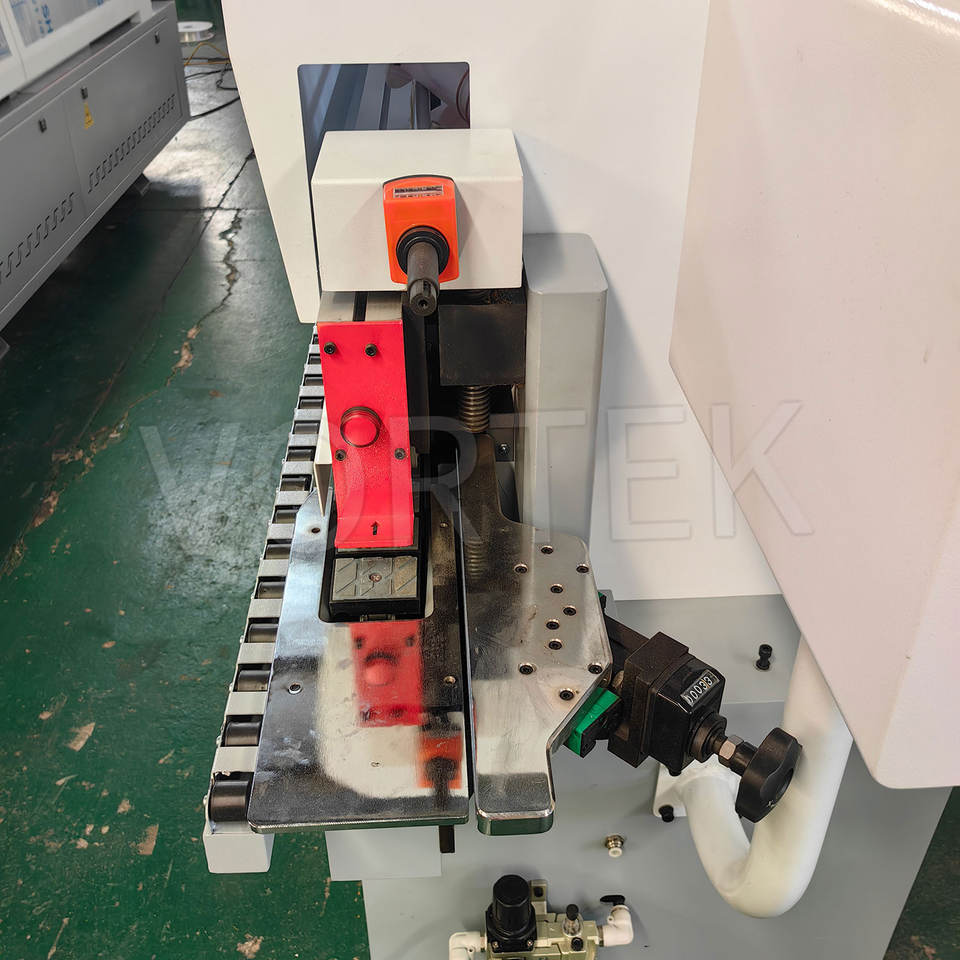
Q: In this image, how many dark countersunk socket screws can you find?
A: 10